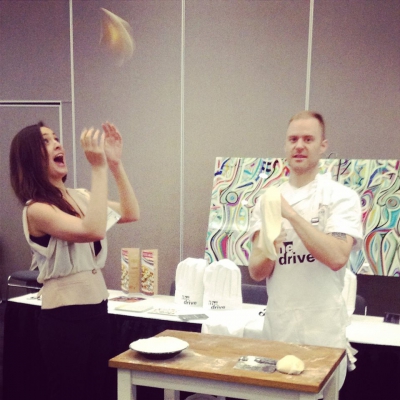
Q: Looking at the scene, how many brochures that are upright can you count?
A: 2